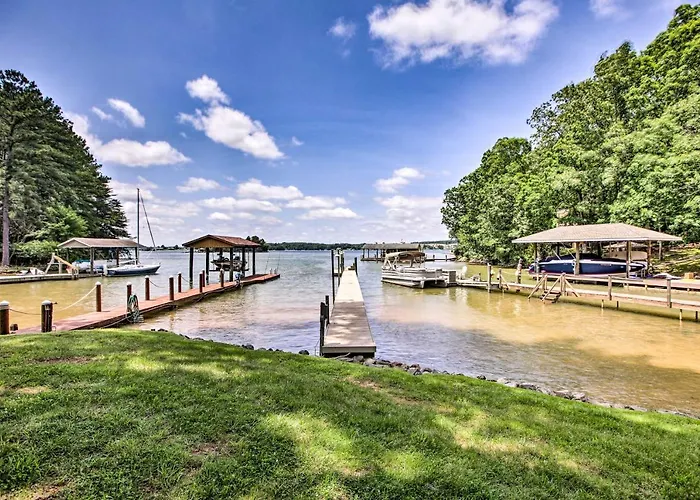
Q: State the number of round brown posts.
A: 10